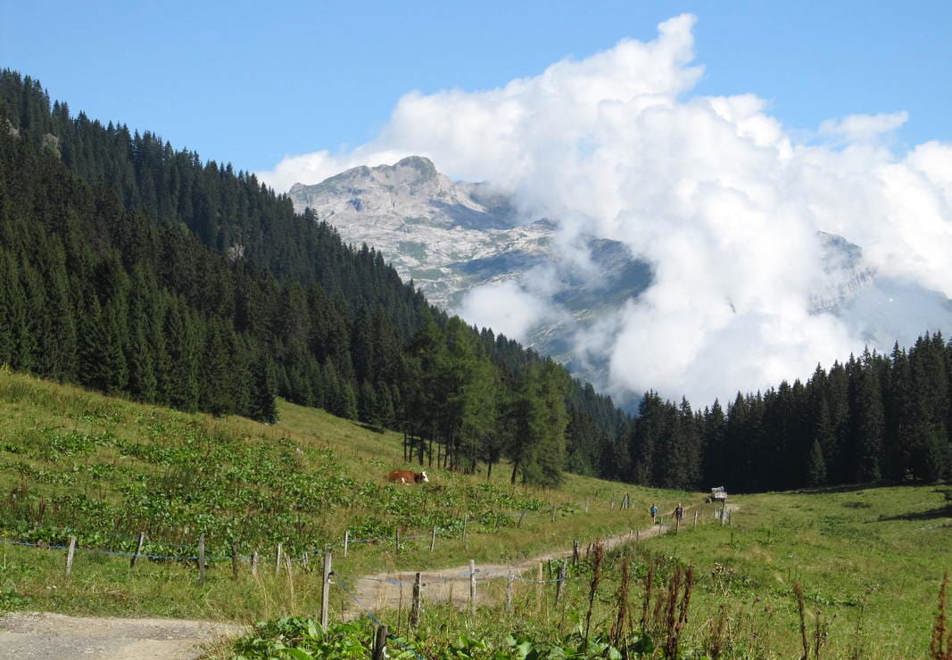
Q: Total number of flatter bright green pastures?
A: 1